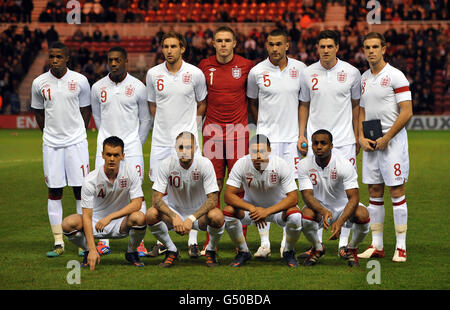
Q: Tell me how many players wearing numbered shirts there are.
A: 11